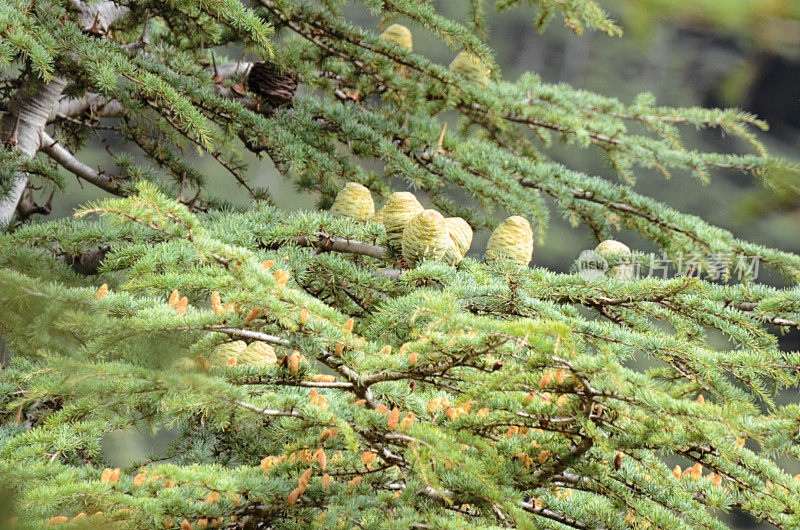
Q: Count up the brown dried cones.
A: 1